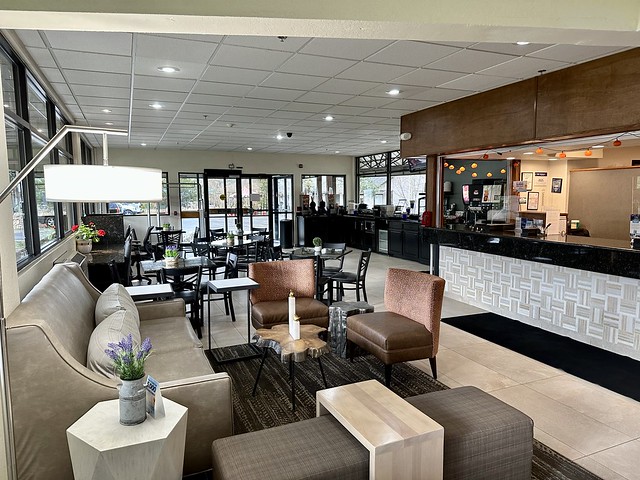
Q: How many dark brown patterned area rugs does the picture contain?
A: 1